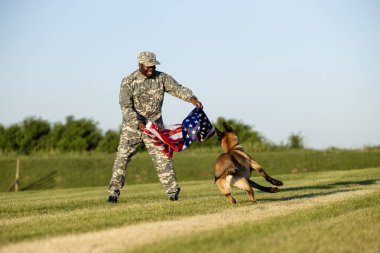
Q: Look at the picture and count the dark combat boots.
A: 2